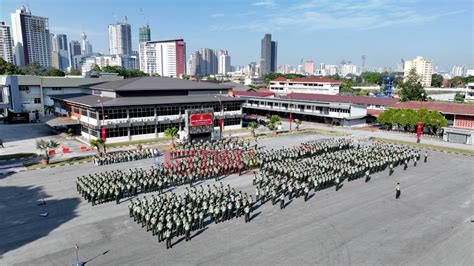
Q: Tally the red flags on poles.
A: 4